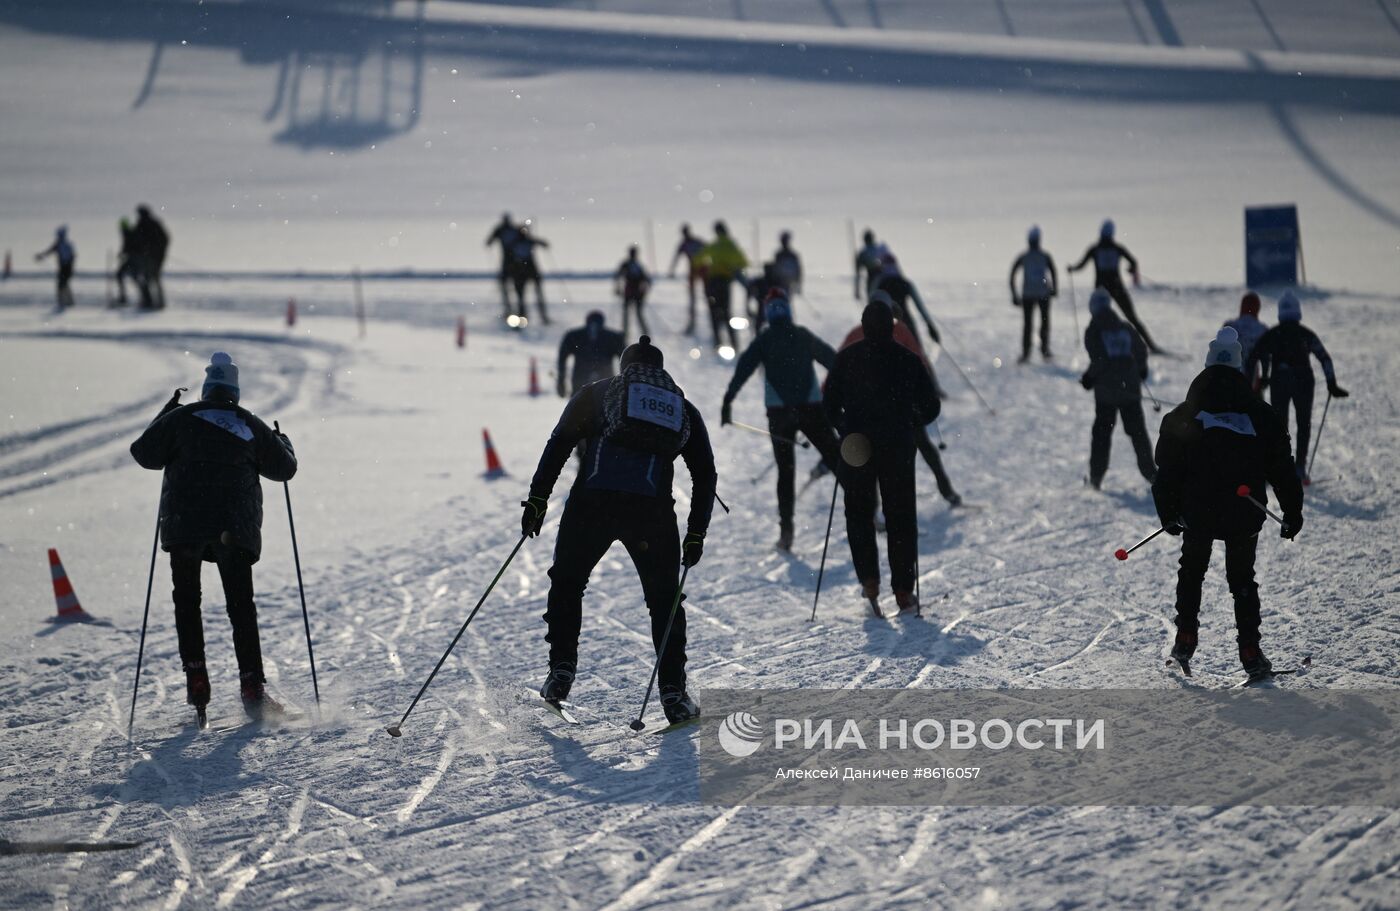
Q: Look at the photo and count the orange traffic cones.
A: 6